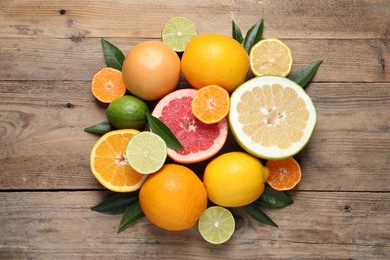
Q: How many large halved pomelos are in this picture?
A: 1